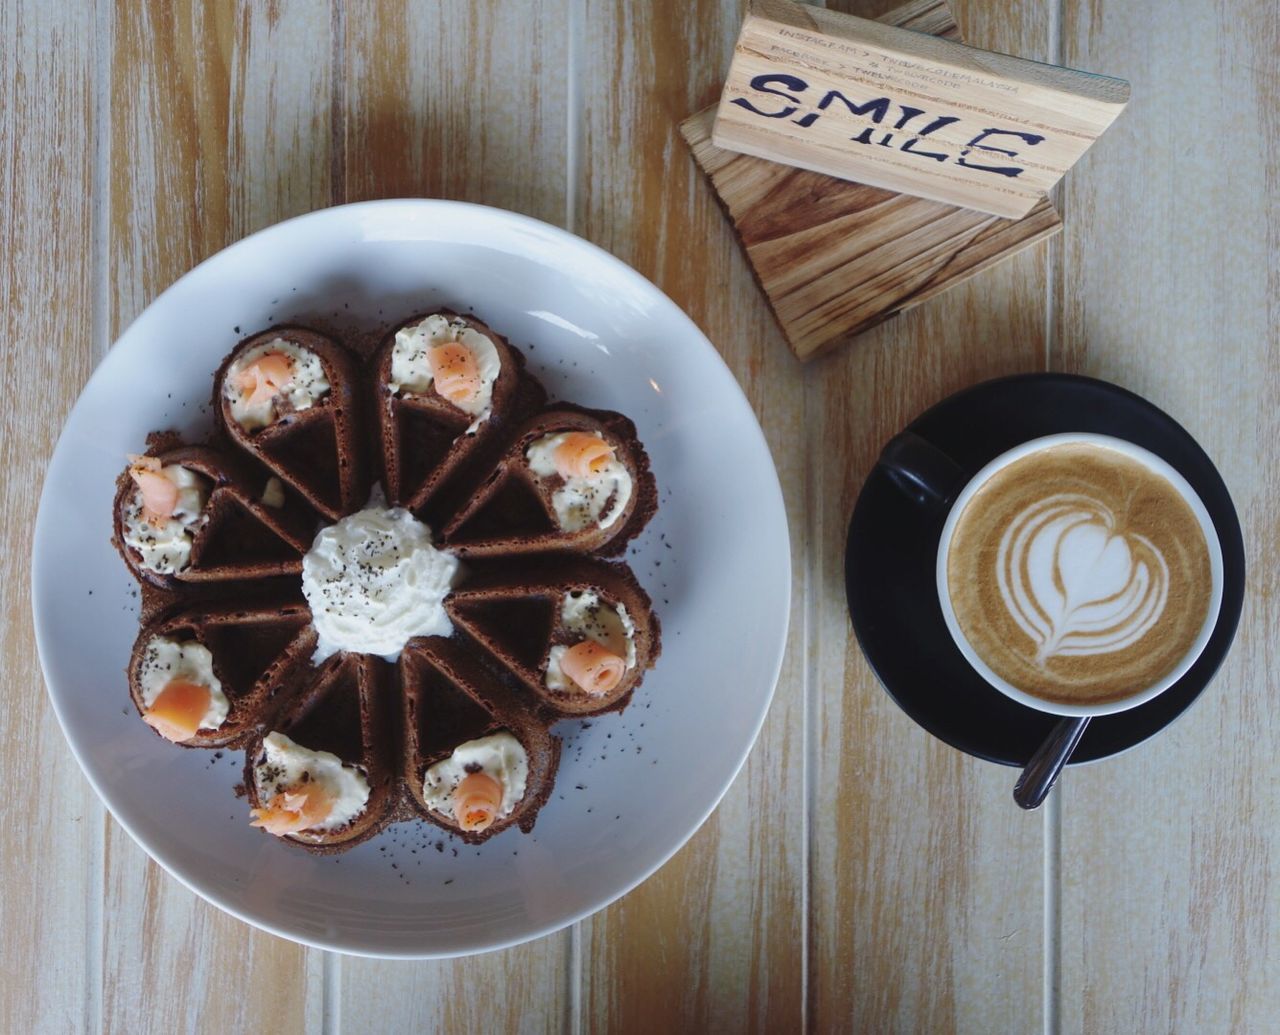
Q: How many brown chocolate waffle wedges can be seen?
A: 8